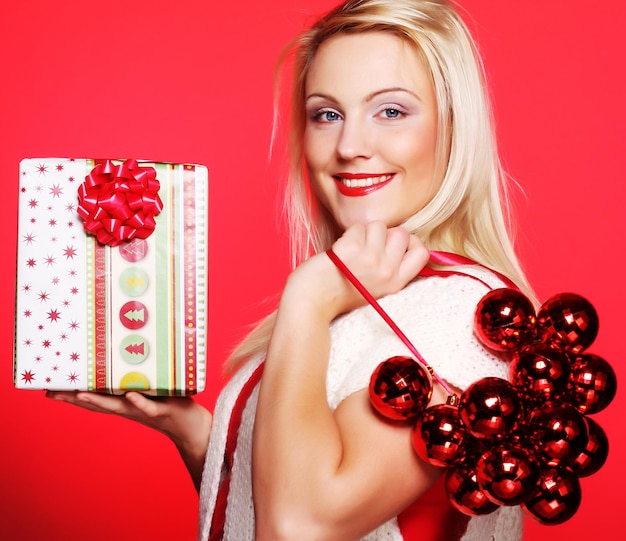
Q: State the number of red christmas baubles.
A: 12